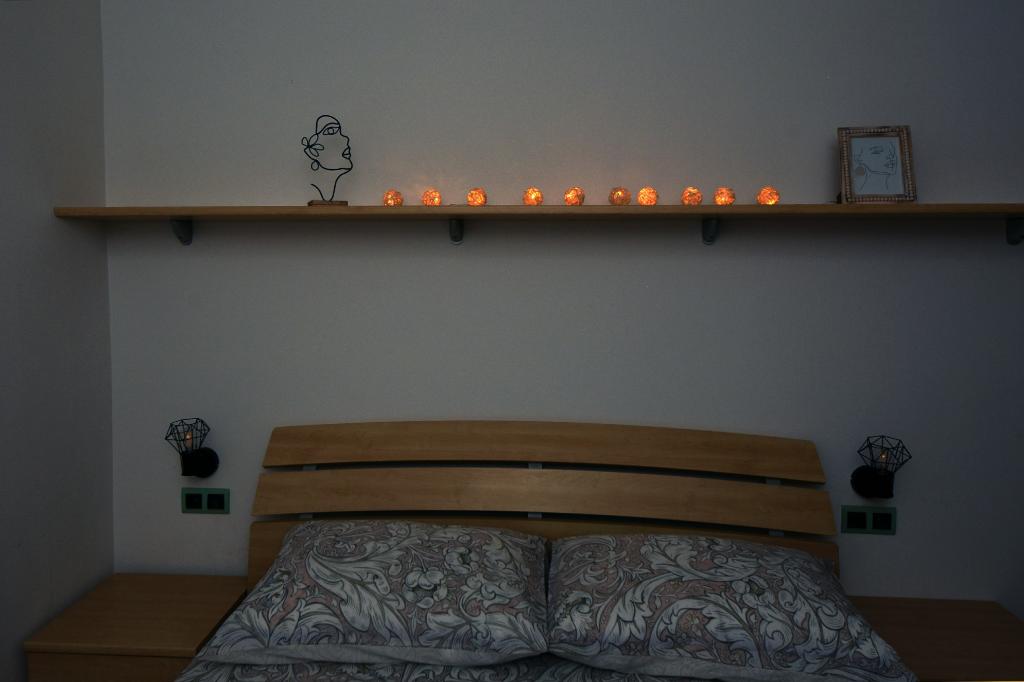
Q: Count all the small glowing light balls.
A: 10